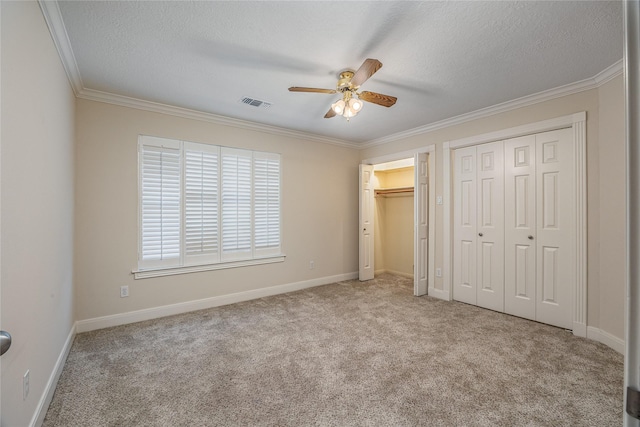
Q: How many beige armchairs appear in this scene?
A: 0